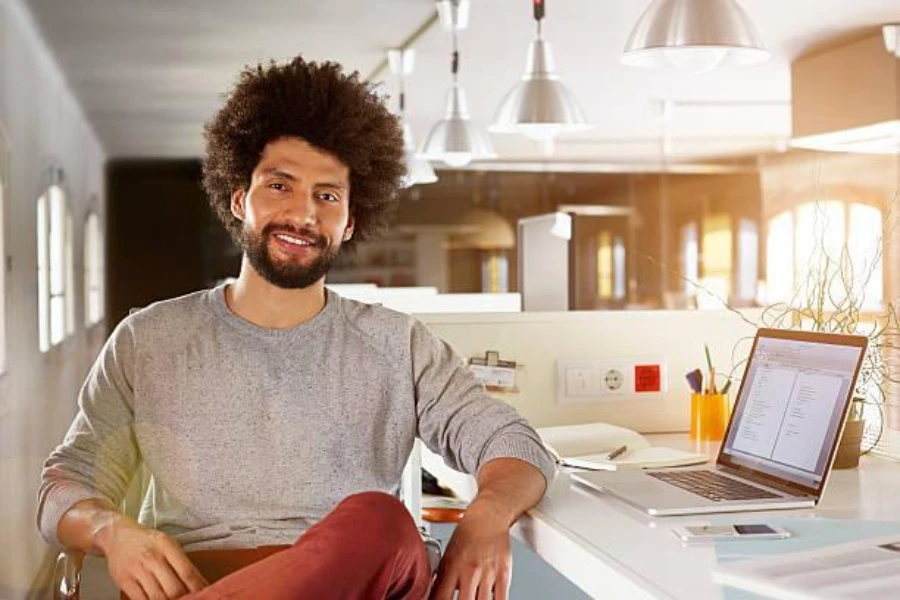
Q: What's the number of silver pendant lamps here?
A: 4